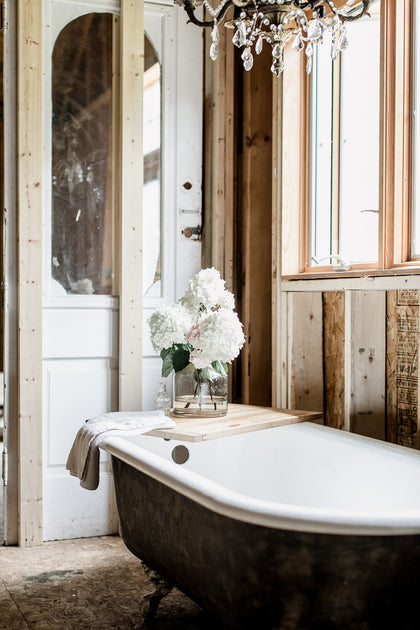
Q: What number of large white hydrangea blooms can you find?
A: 3